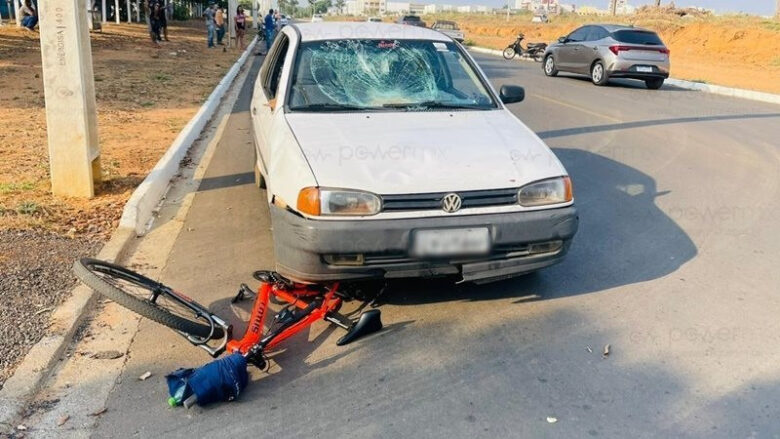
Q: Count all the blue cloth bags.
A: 1